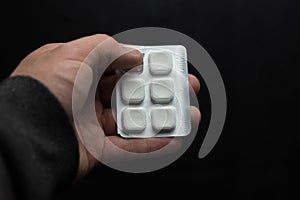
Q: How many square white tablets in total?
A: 5